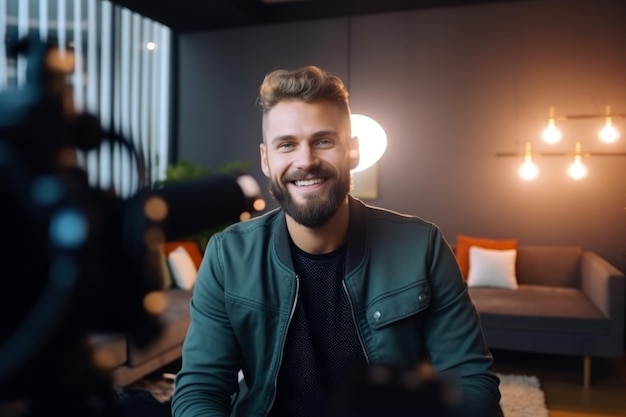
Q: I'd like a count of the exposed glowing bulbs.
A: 4